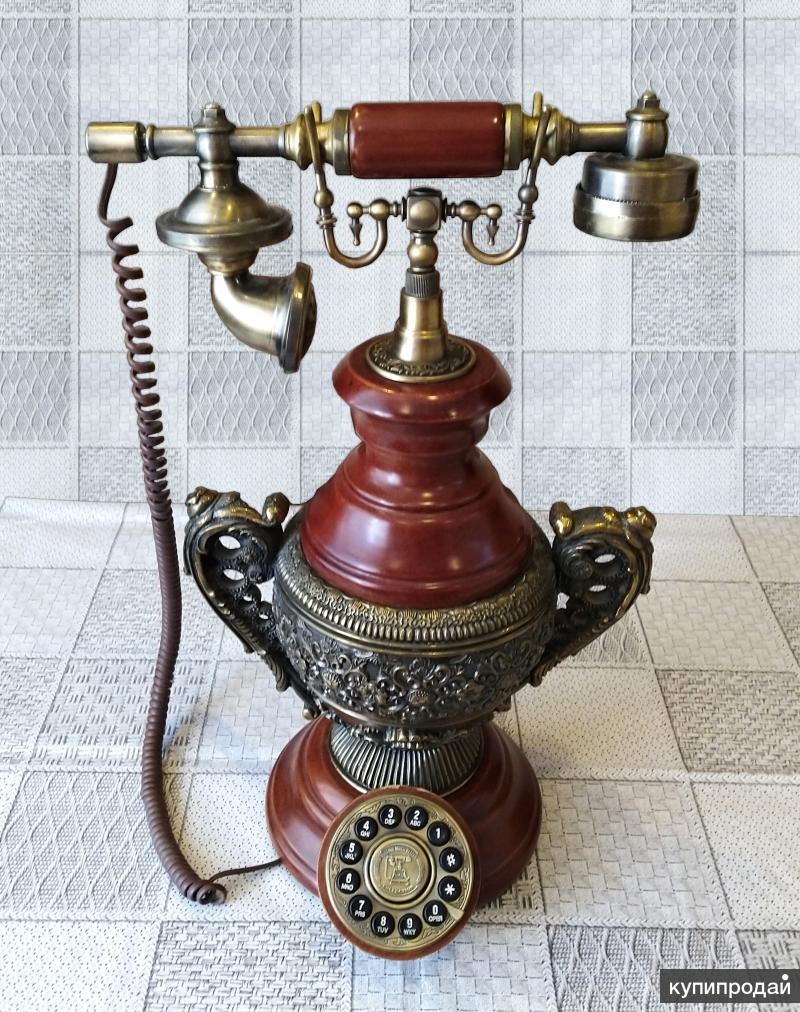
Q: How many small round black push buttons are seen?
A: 12